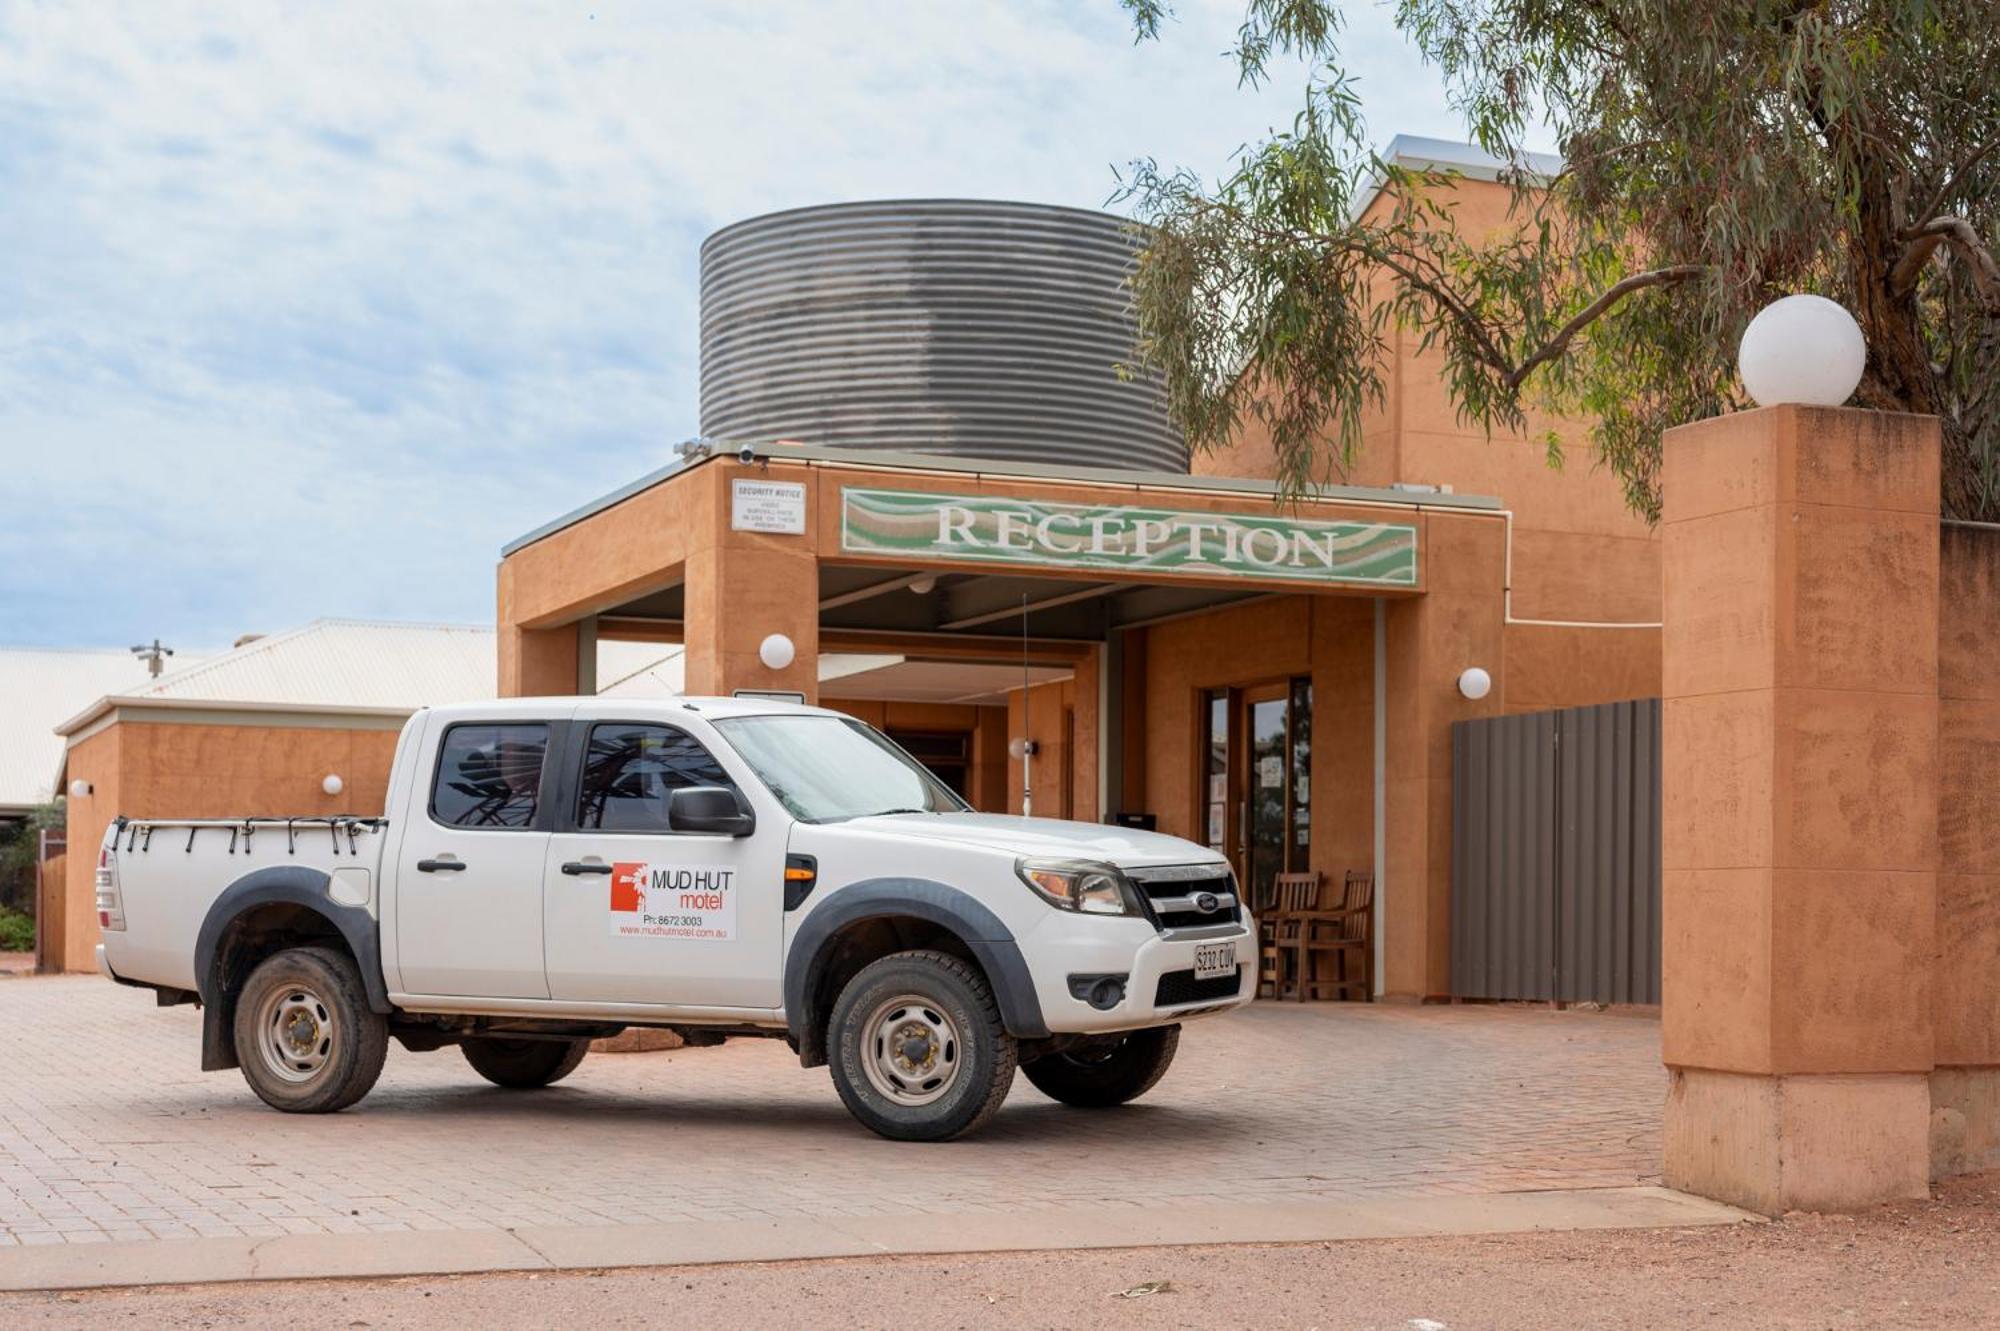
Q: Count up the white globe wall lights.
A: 5